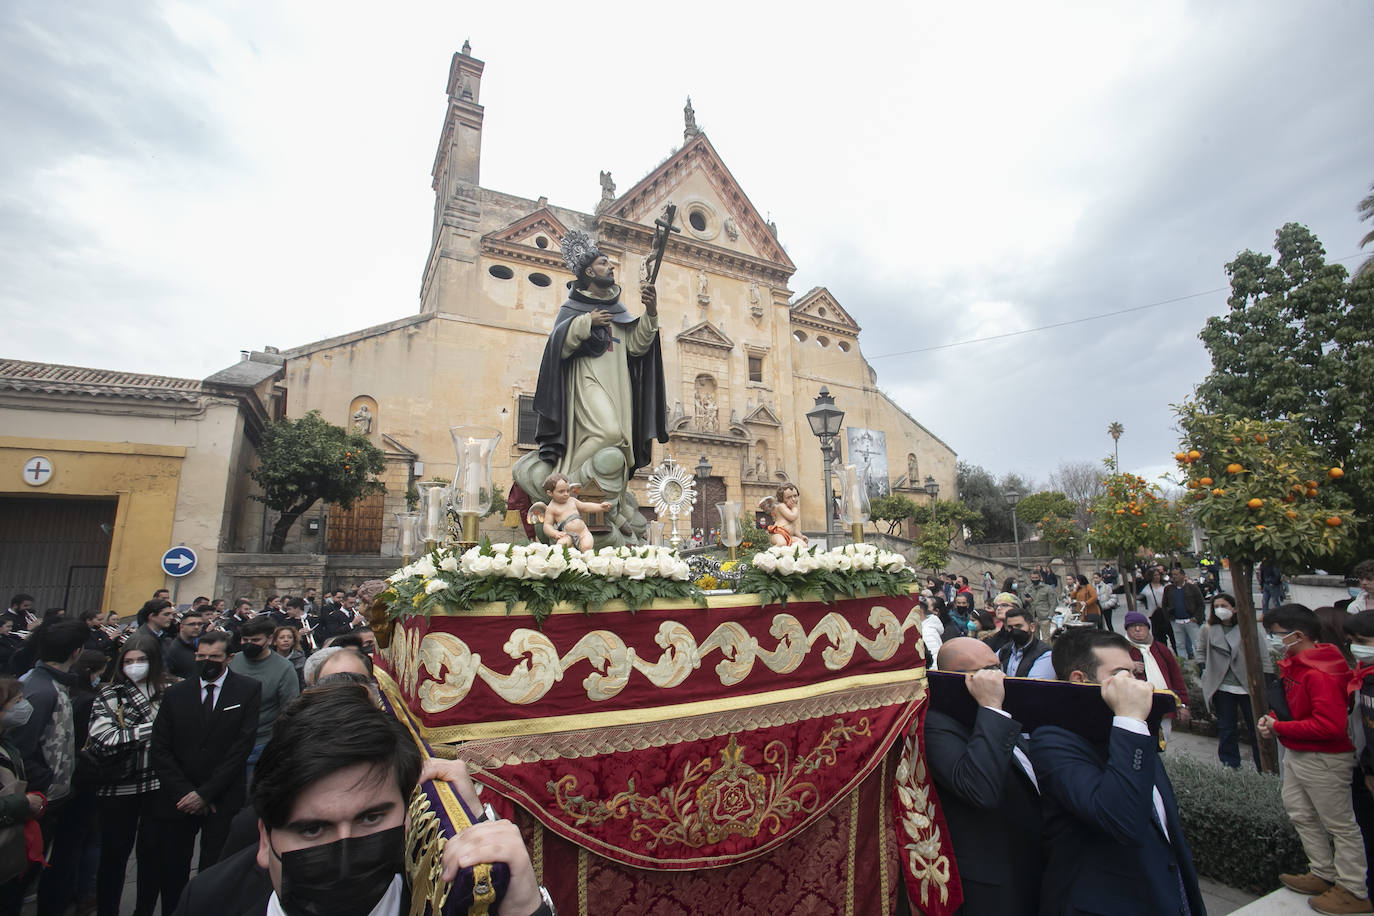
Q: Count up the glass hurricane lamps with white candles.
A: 6